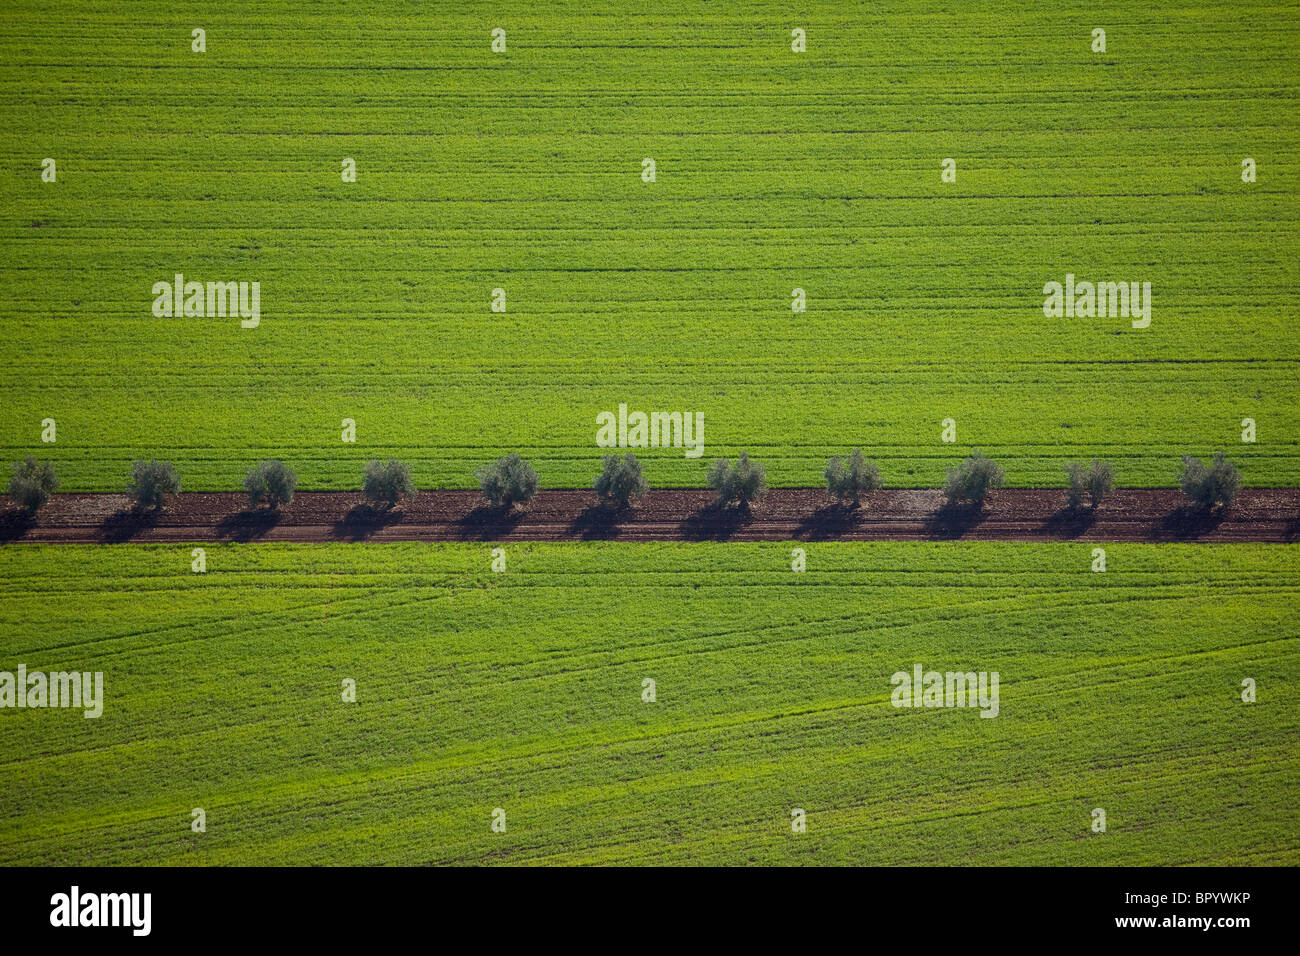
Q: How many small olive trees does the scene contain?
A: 11